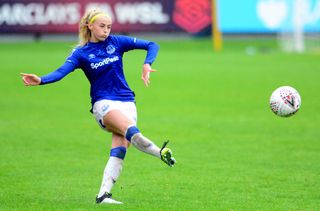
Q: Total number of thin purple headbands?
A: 0